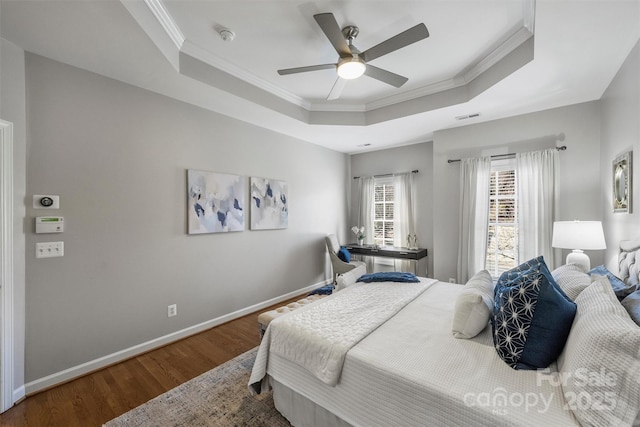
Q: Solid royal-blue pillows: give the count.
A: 1